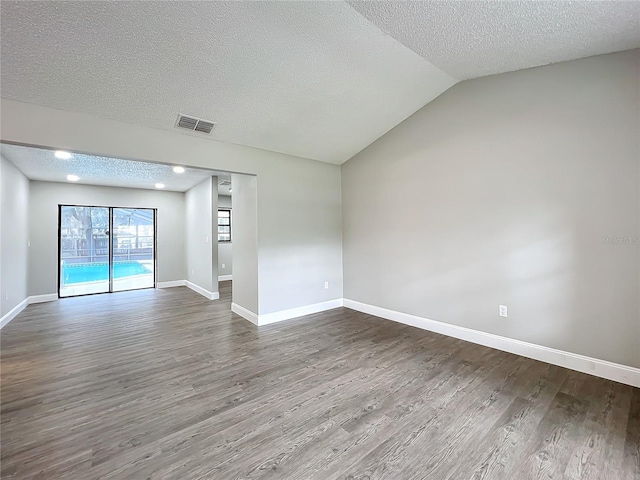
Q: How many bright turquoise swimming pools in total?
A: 1